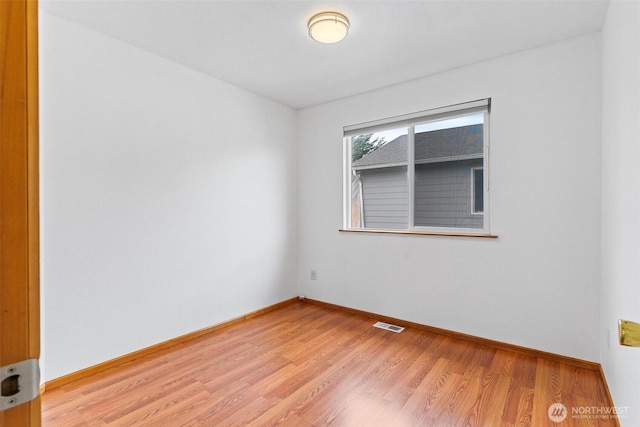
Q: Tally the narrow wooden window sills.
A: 1